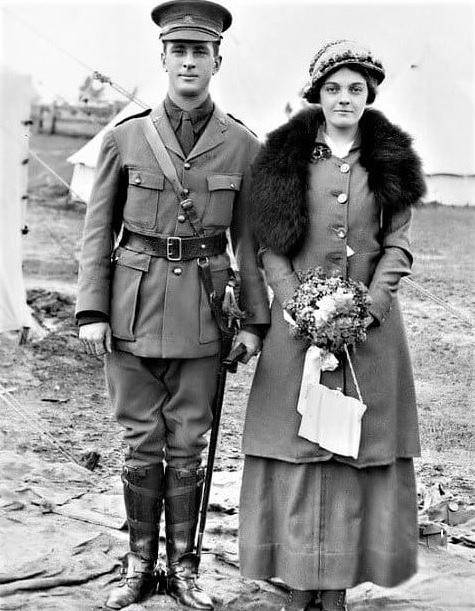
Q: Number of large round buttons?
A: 3